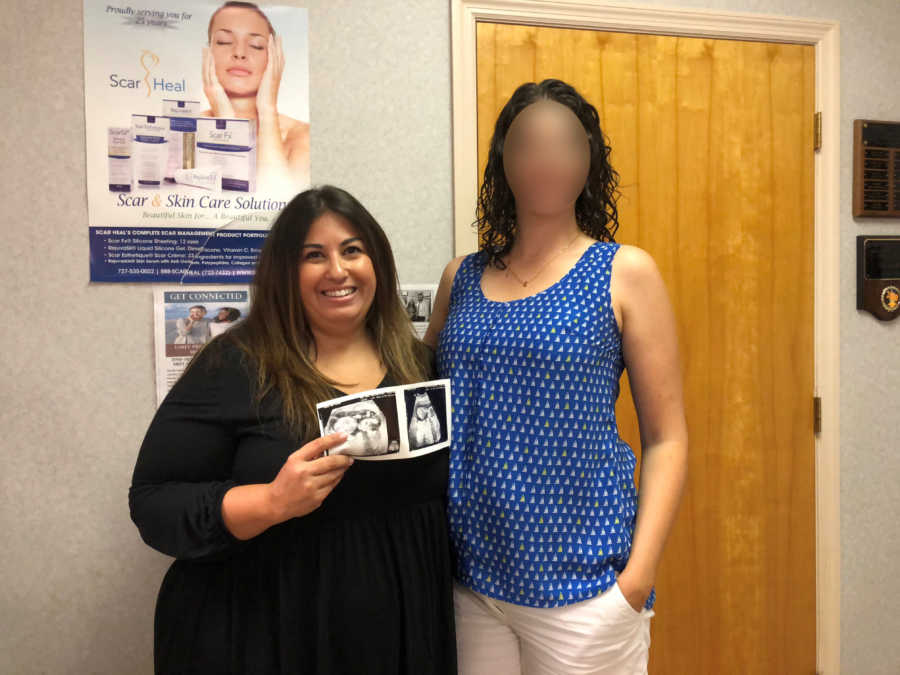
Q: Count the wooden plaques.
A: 2